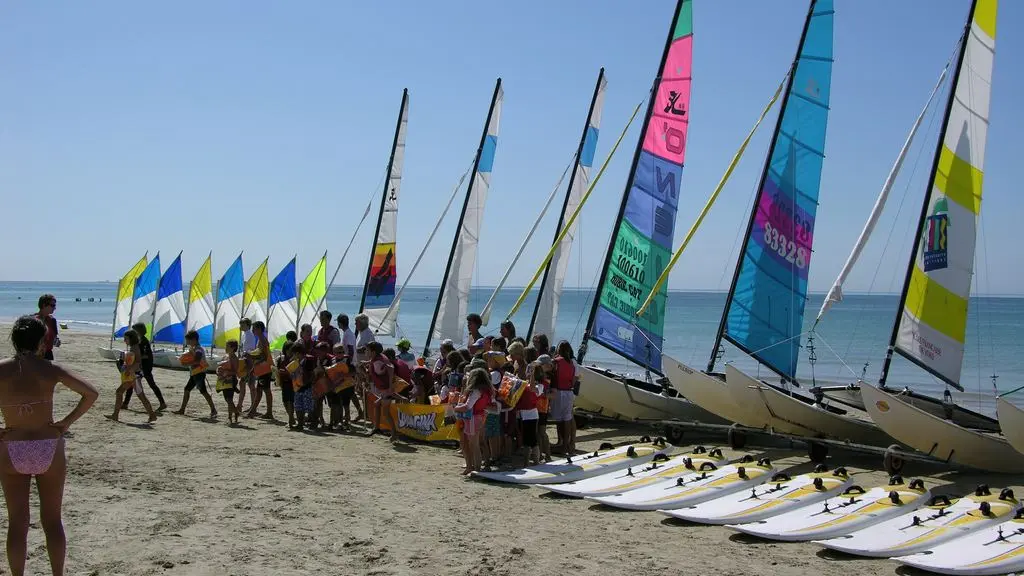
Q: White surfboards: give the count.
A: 7